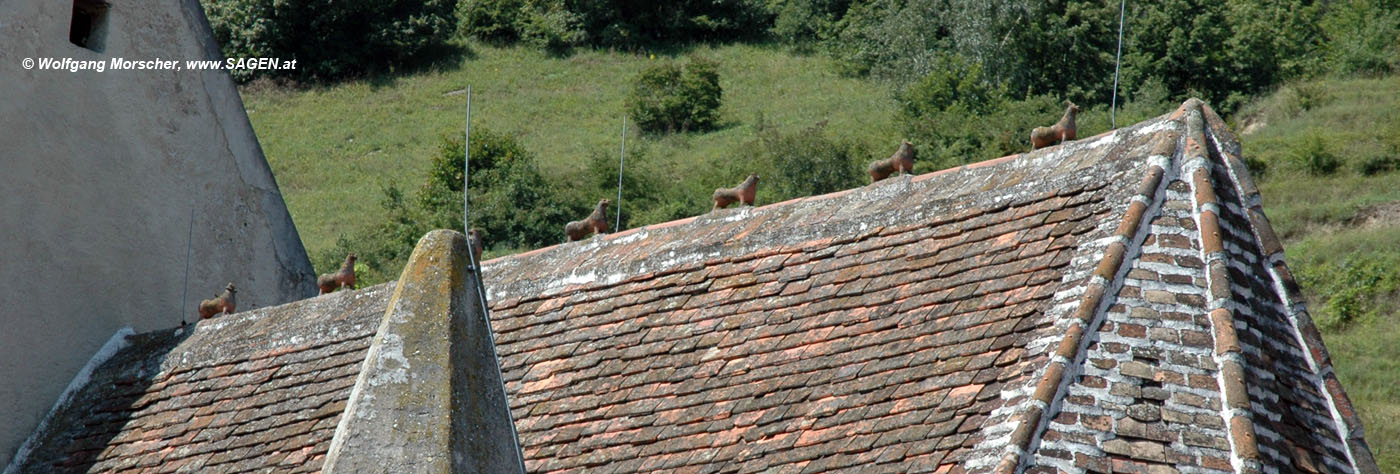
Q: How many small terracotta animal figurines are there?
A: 7